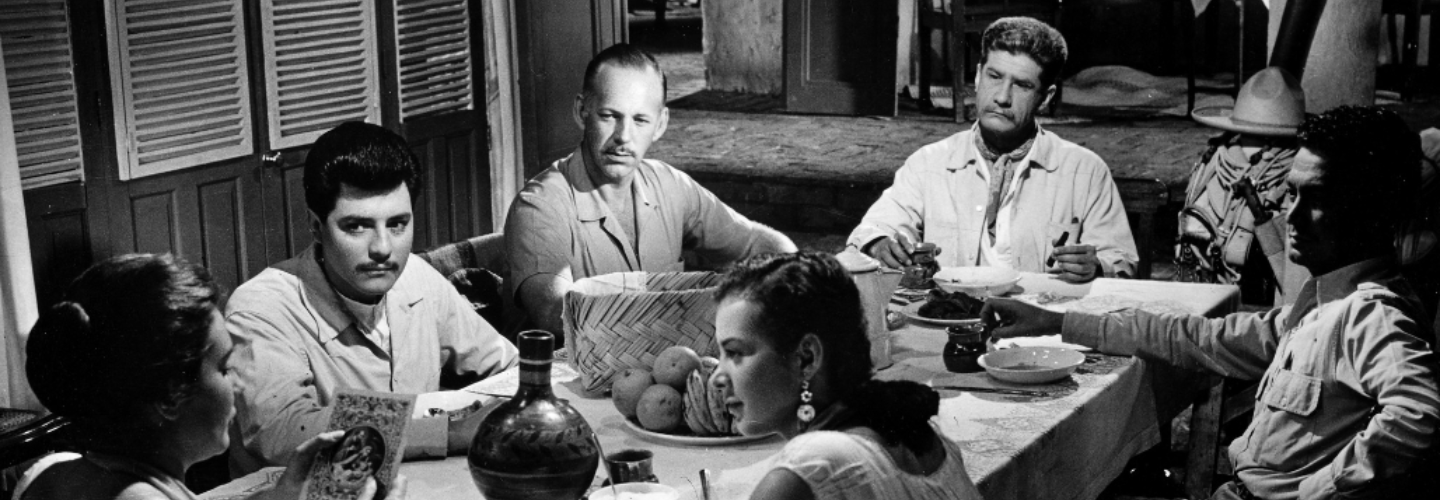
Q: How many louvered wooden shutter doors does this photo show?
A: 4